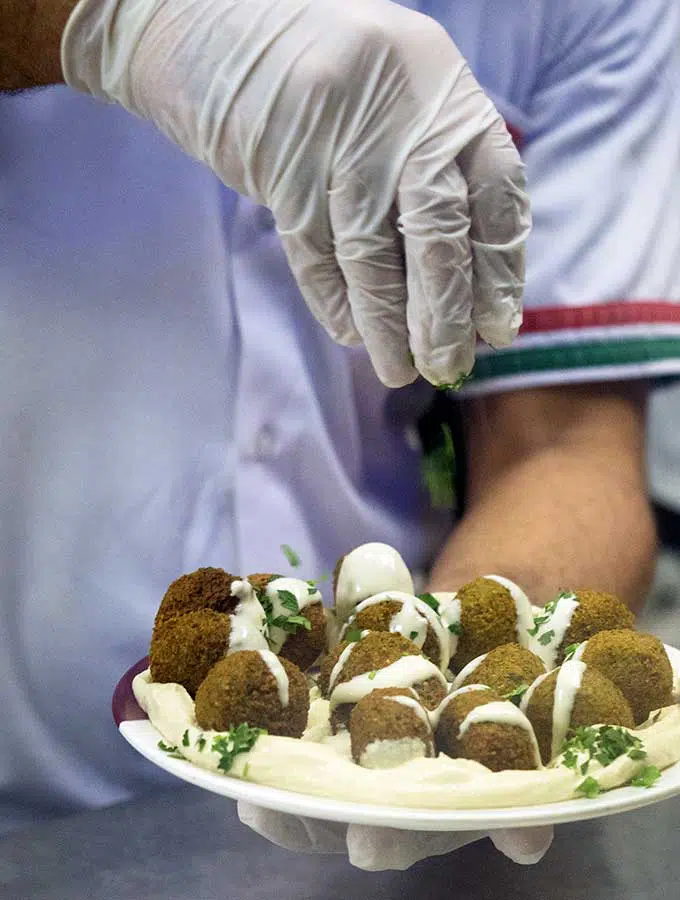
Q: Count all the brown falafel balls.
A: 14